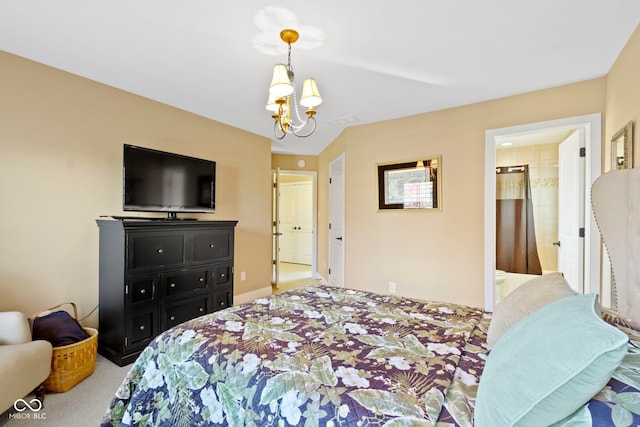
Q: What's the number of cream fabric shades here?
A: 3